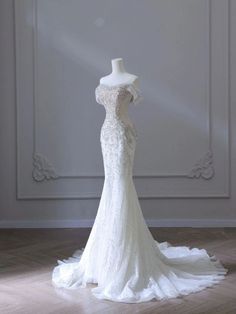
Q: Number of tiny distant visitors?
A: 0